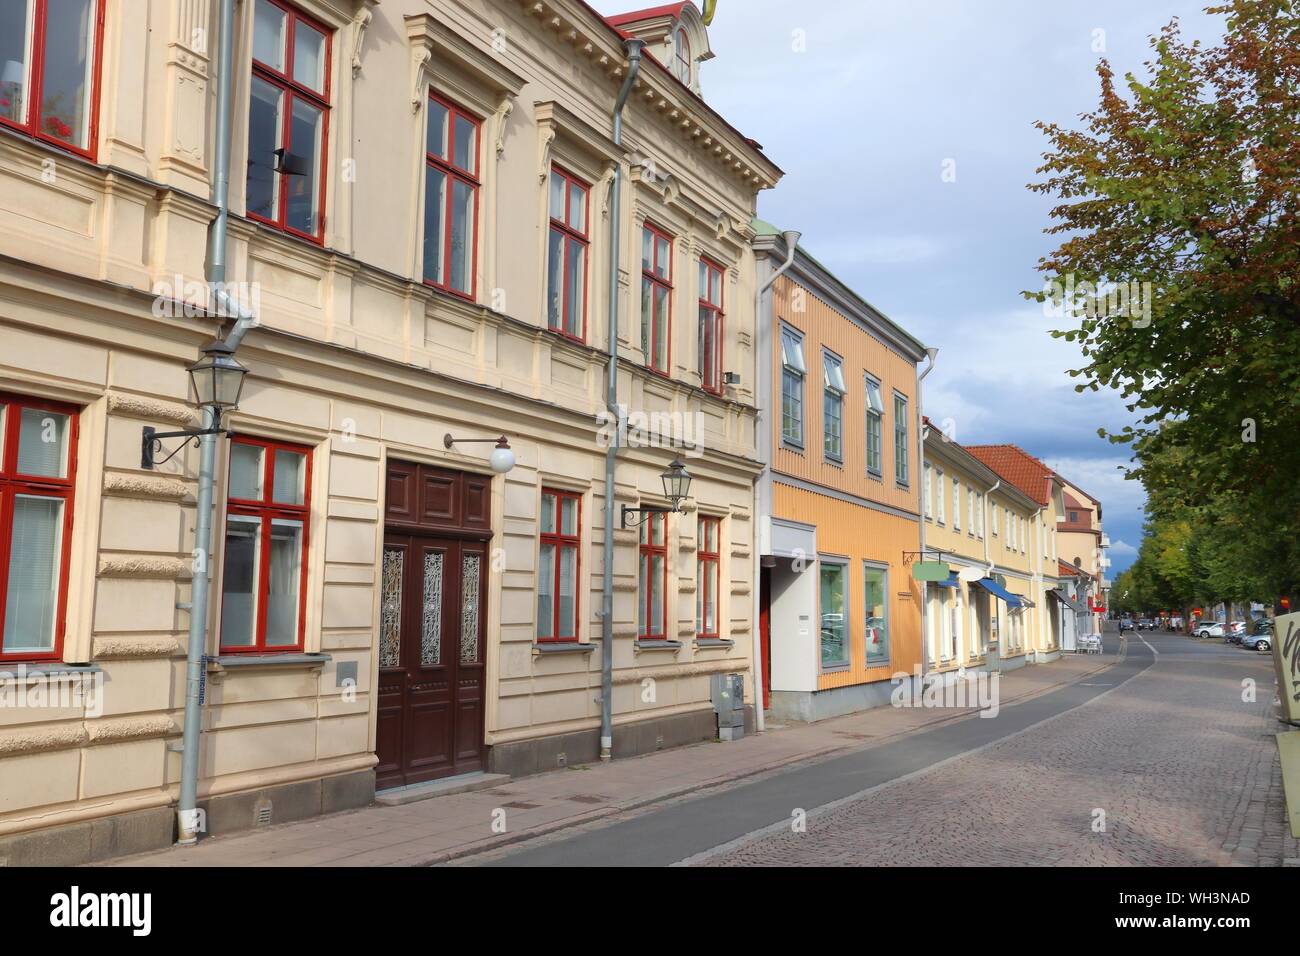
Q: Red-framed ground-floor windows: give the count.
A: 5